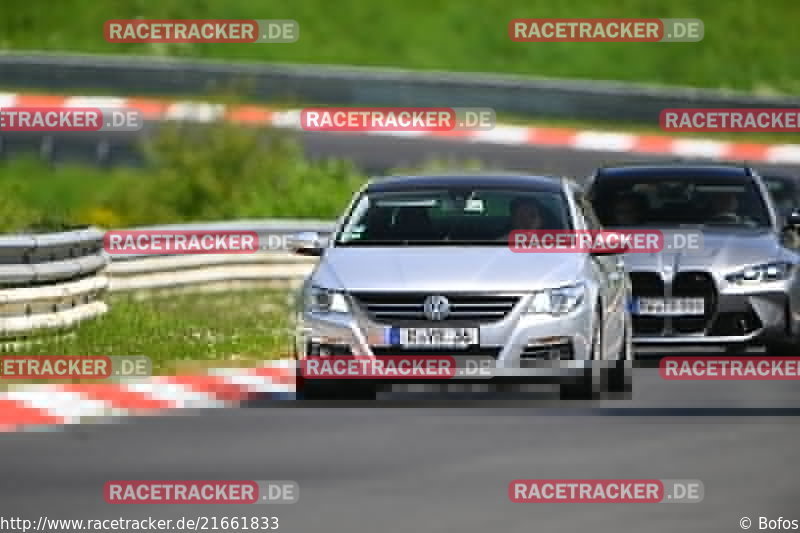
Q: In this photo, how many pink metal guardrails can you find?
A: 0